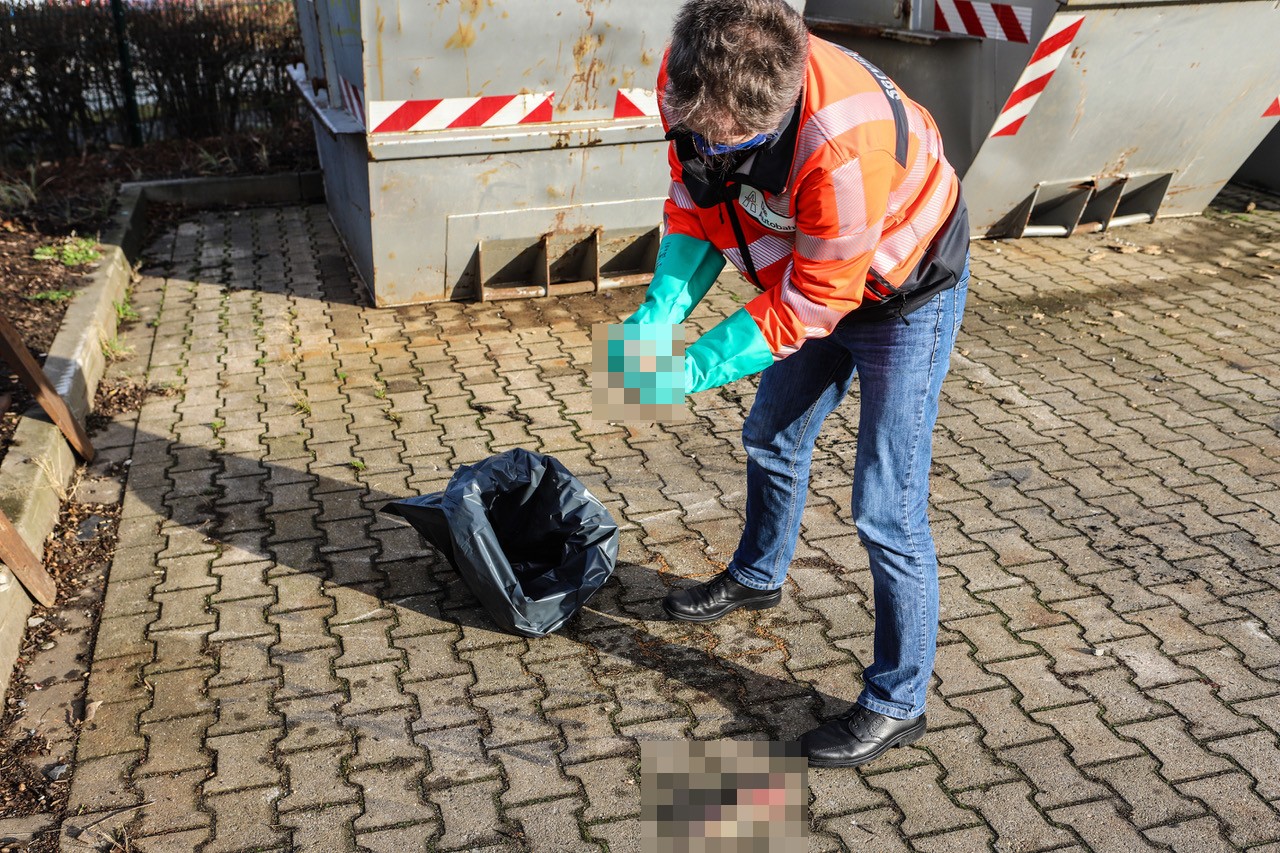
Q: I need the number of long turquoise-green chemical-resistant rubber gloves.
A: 2